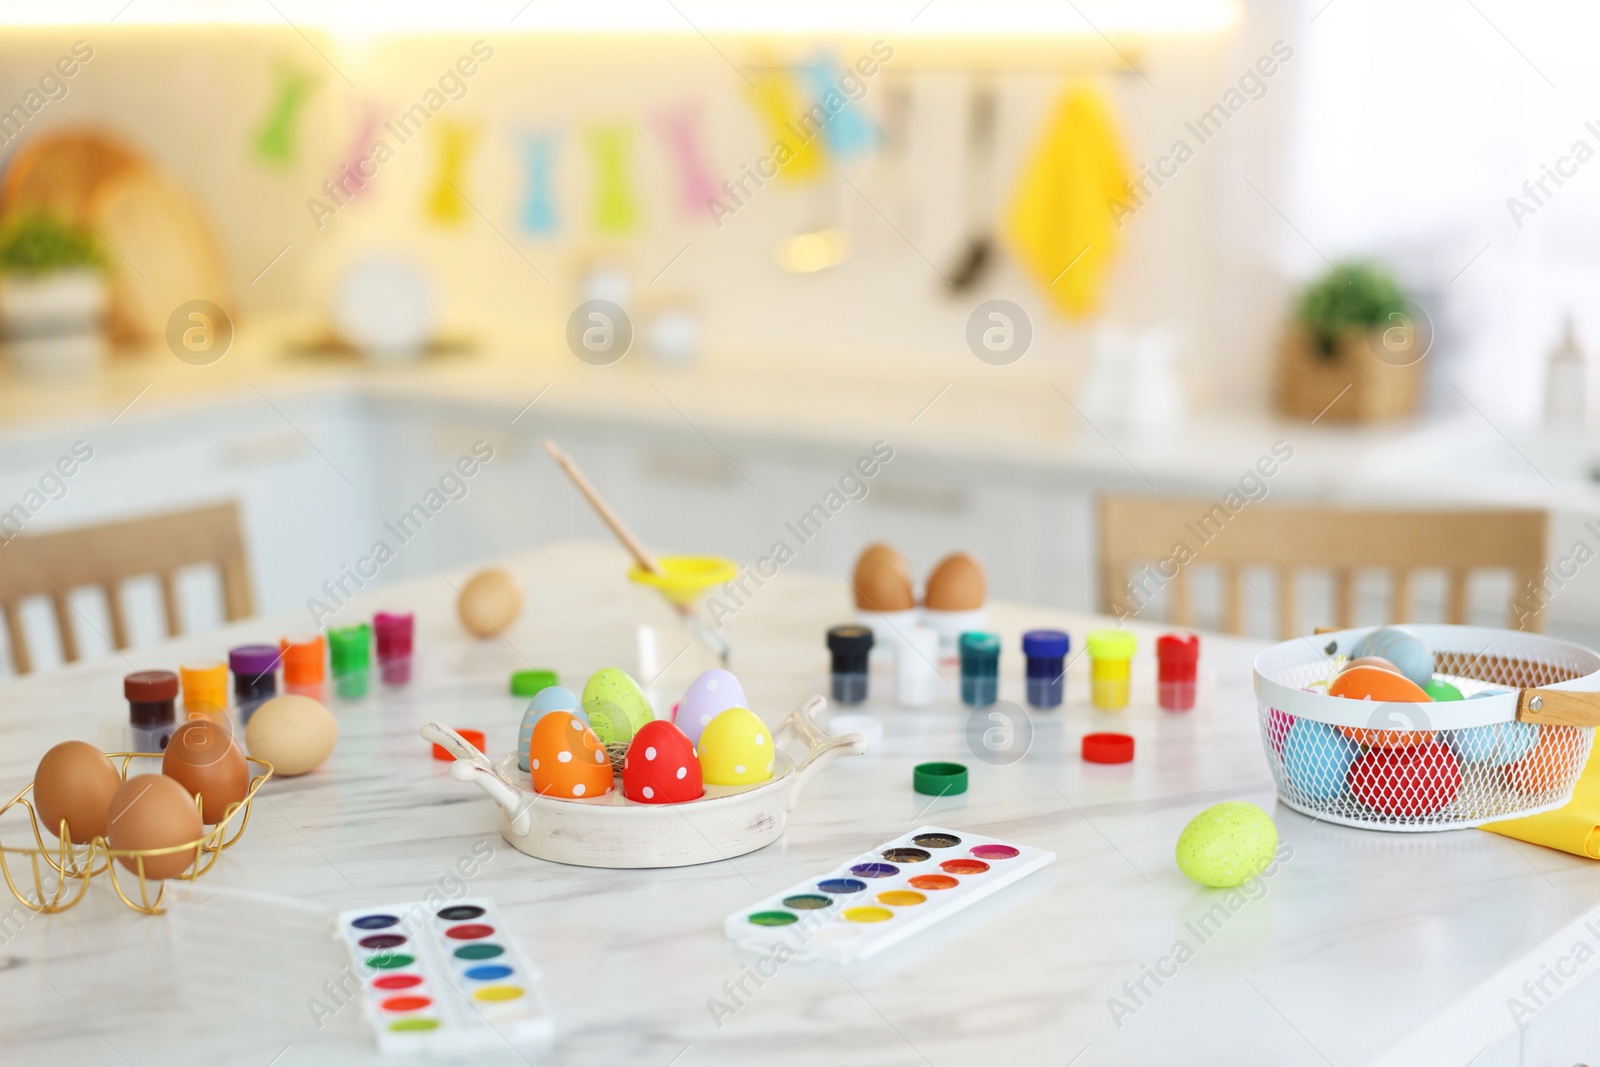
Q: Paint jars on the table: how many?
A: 12